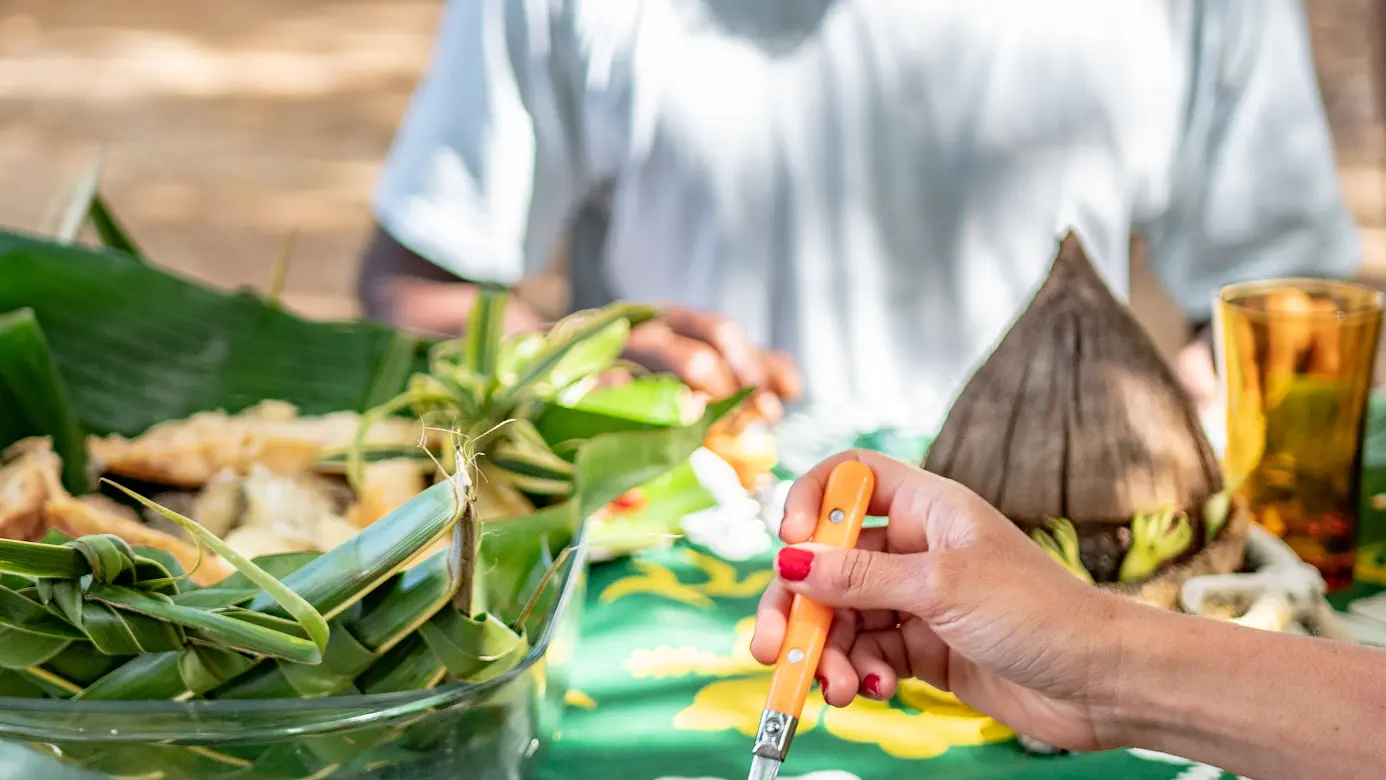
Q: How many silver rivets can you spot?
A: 3